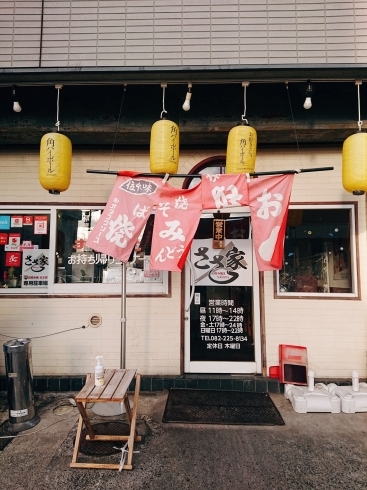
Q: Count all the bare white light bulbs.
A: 3